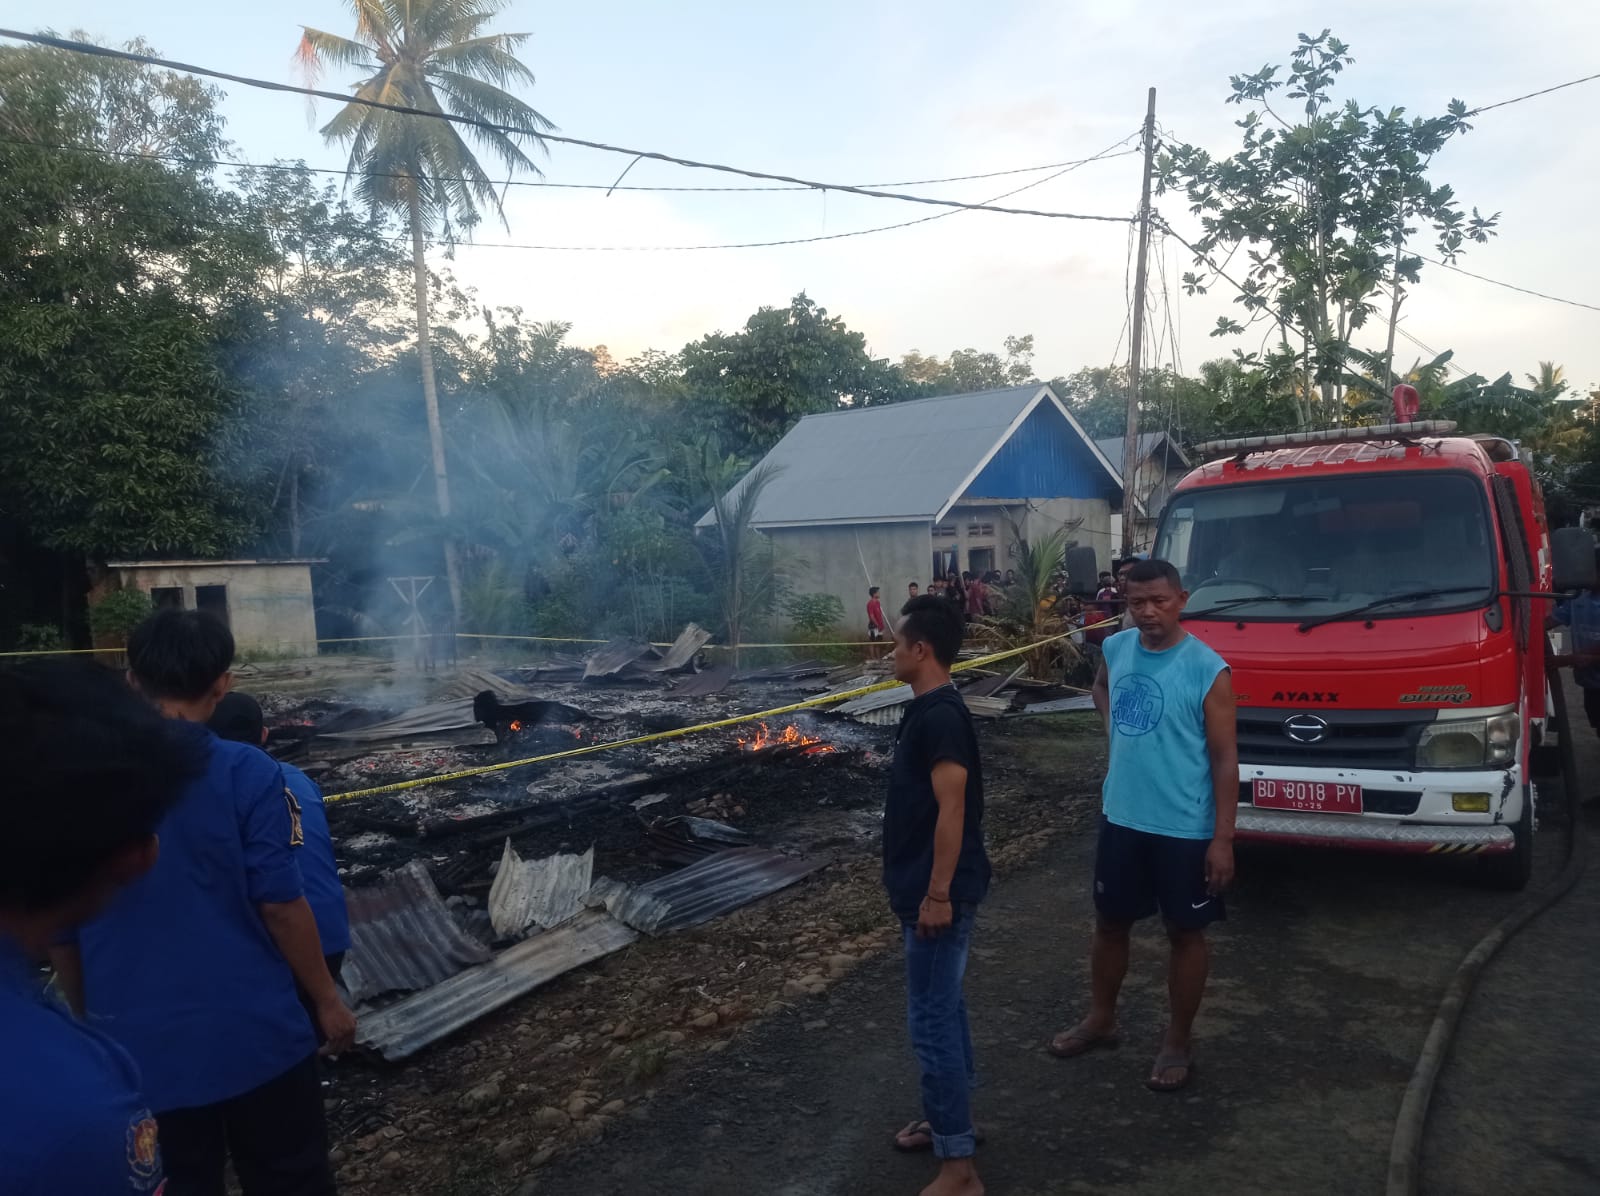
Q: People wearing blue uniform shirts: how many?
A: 3